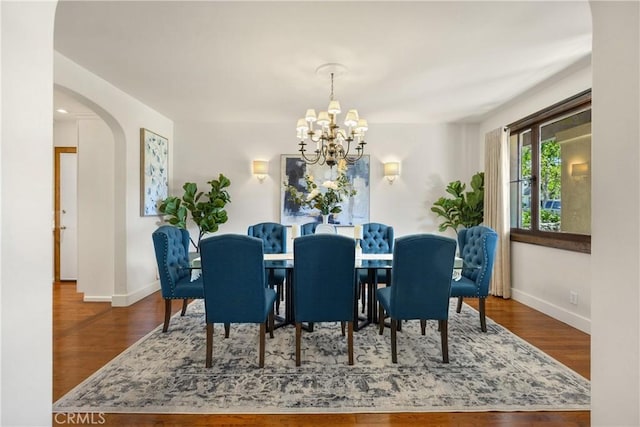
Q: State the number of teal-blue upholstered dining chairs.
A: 8